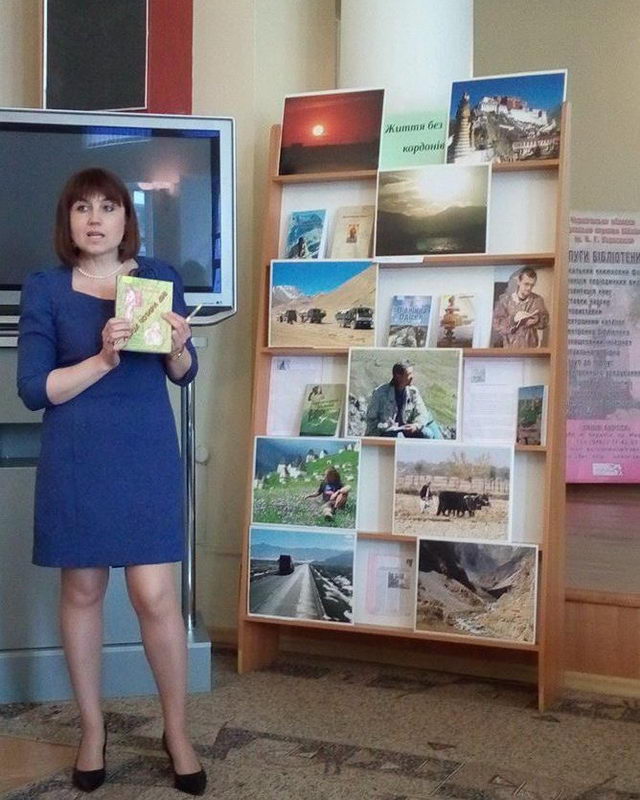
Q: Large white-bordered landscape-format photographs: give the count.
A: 9